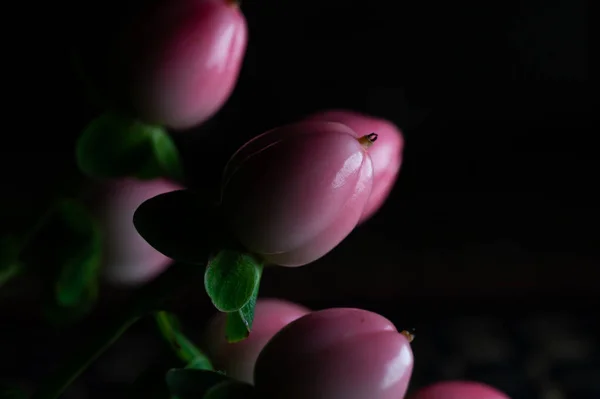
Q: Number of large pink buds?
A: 7